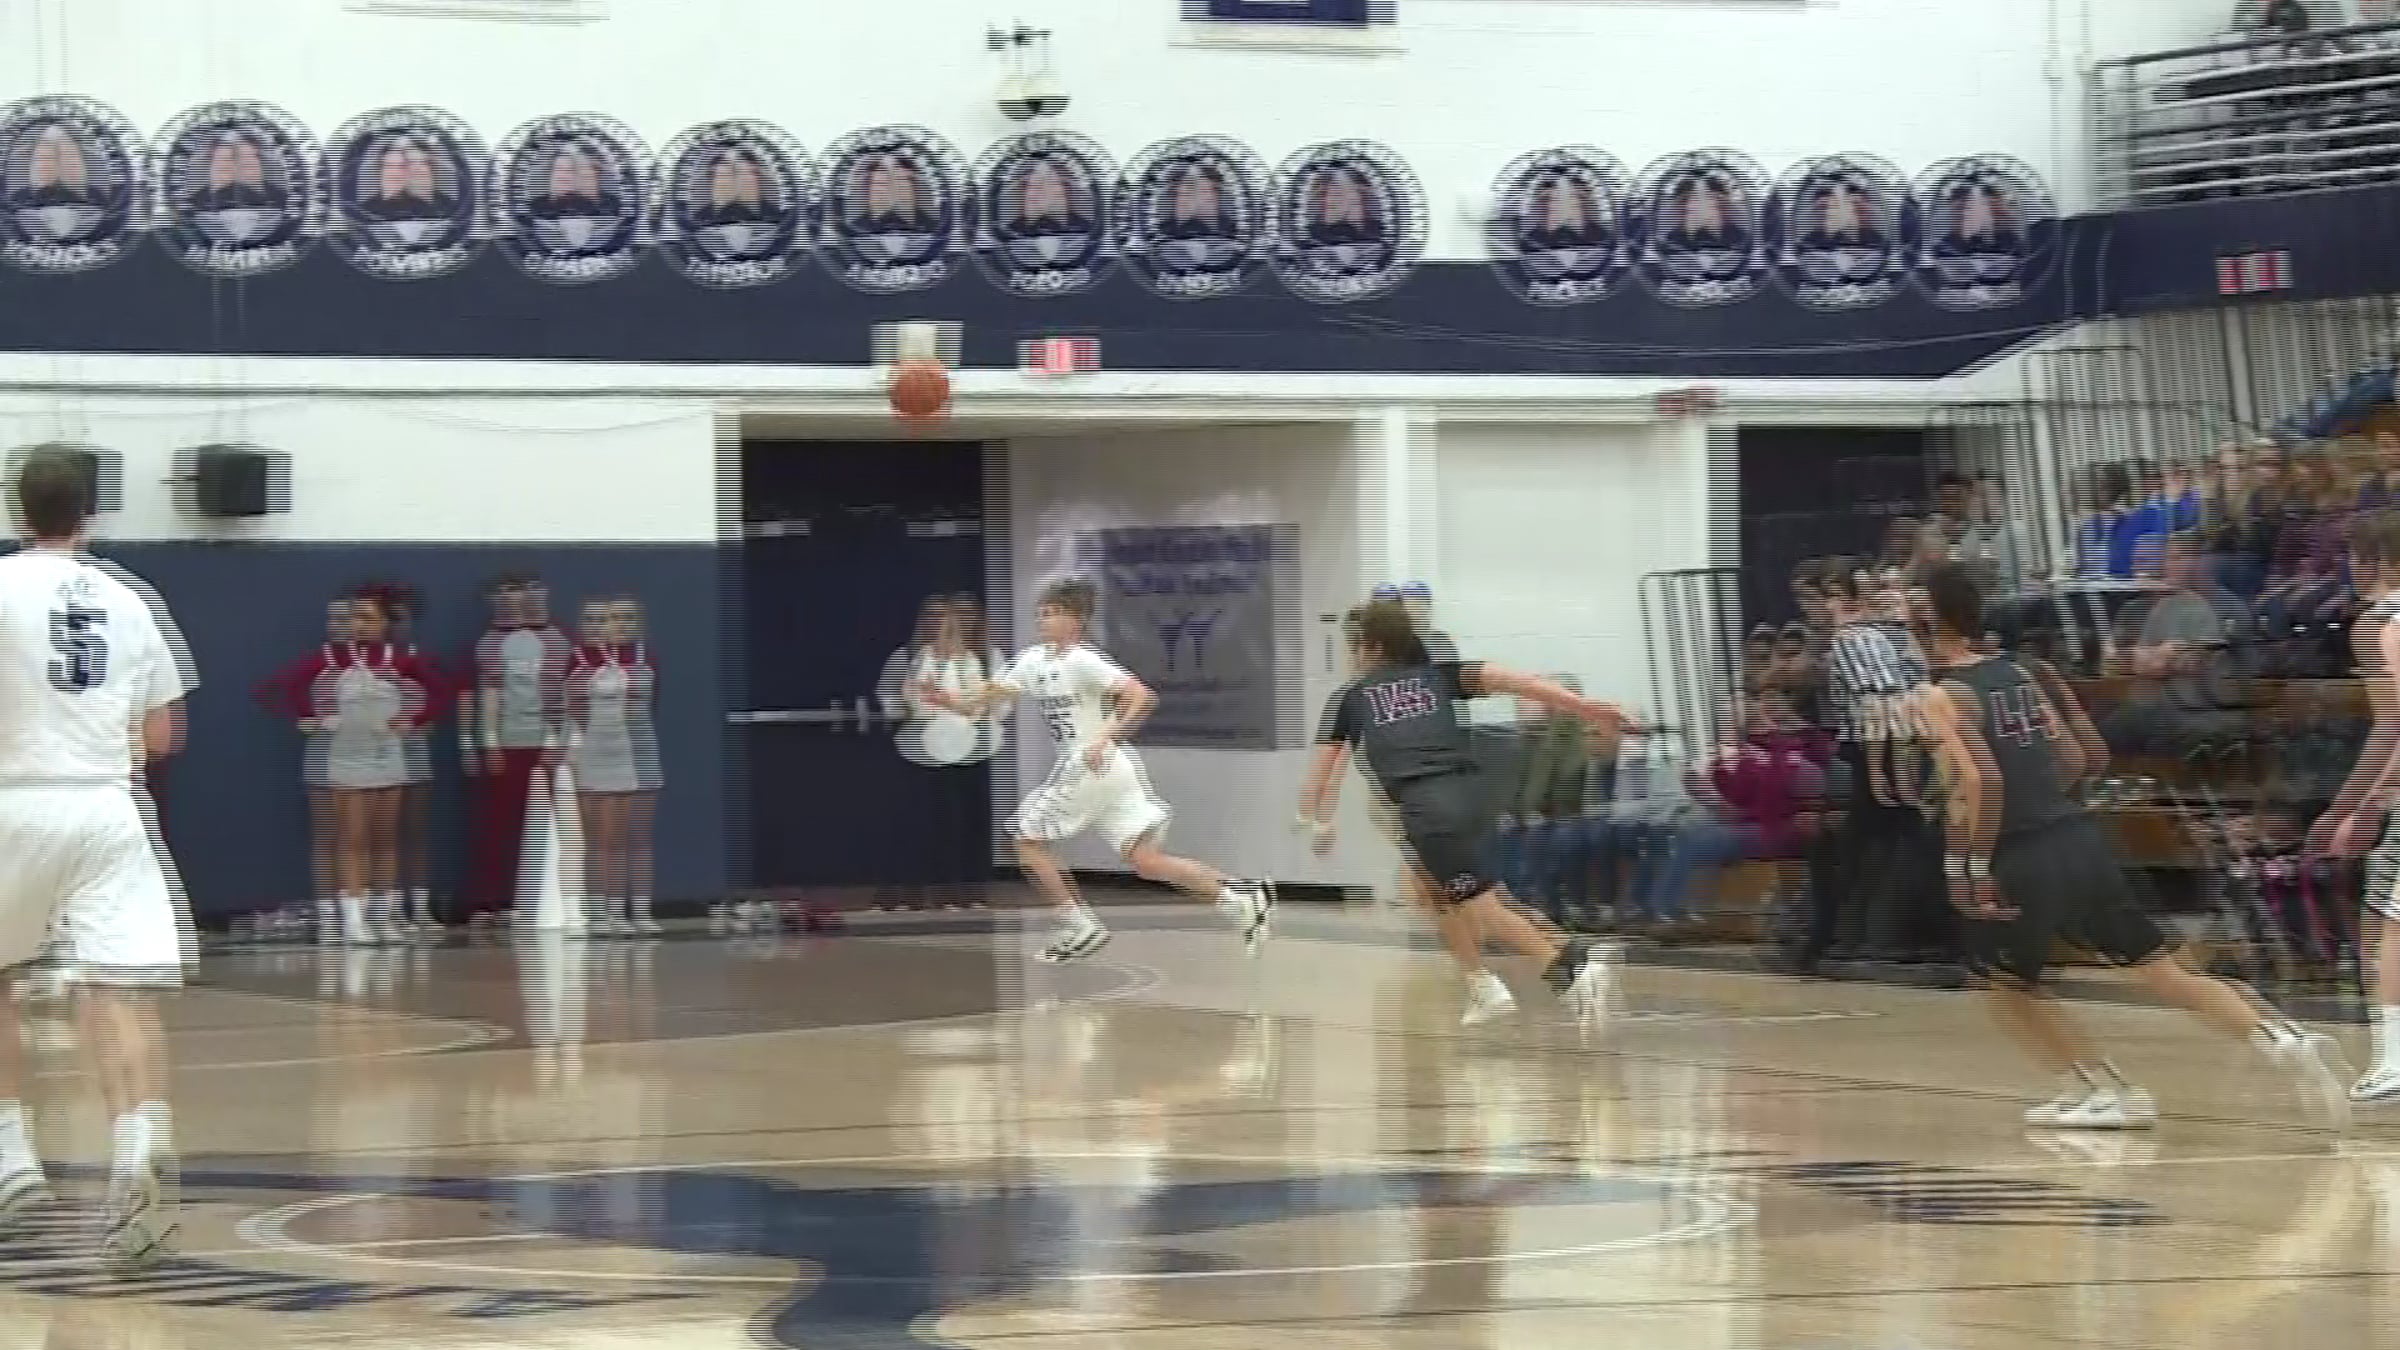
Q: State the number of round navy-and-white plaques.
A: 13